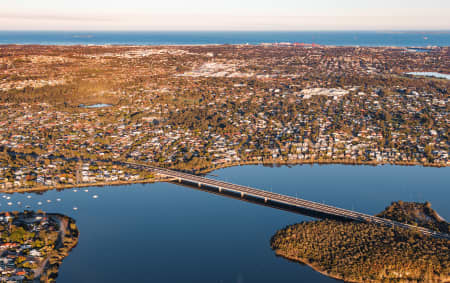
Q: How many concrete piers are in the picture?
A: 5